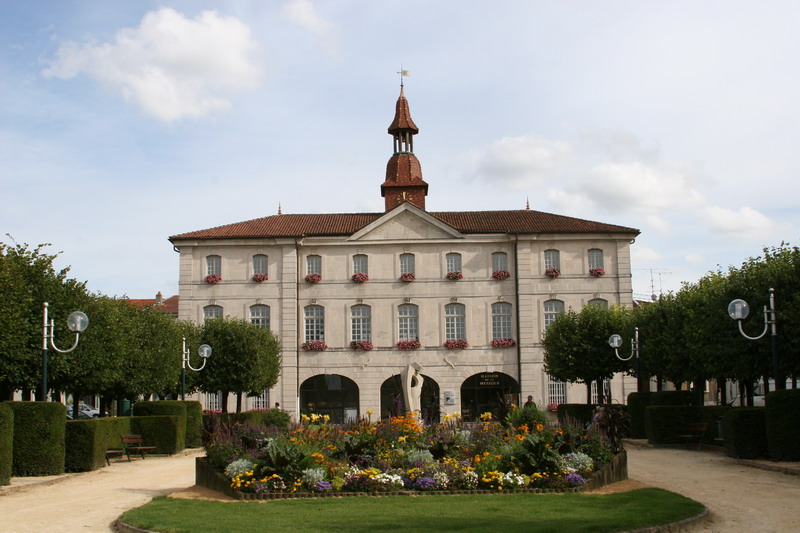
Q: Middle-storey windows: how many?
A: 9